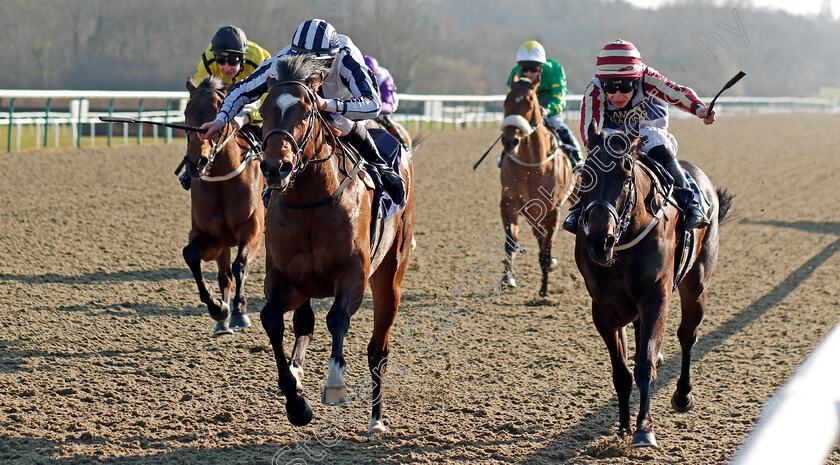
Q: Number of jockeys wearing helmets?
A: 5